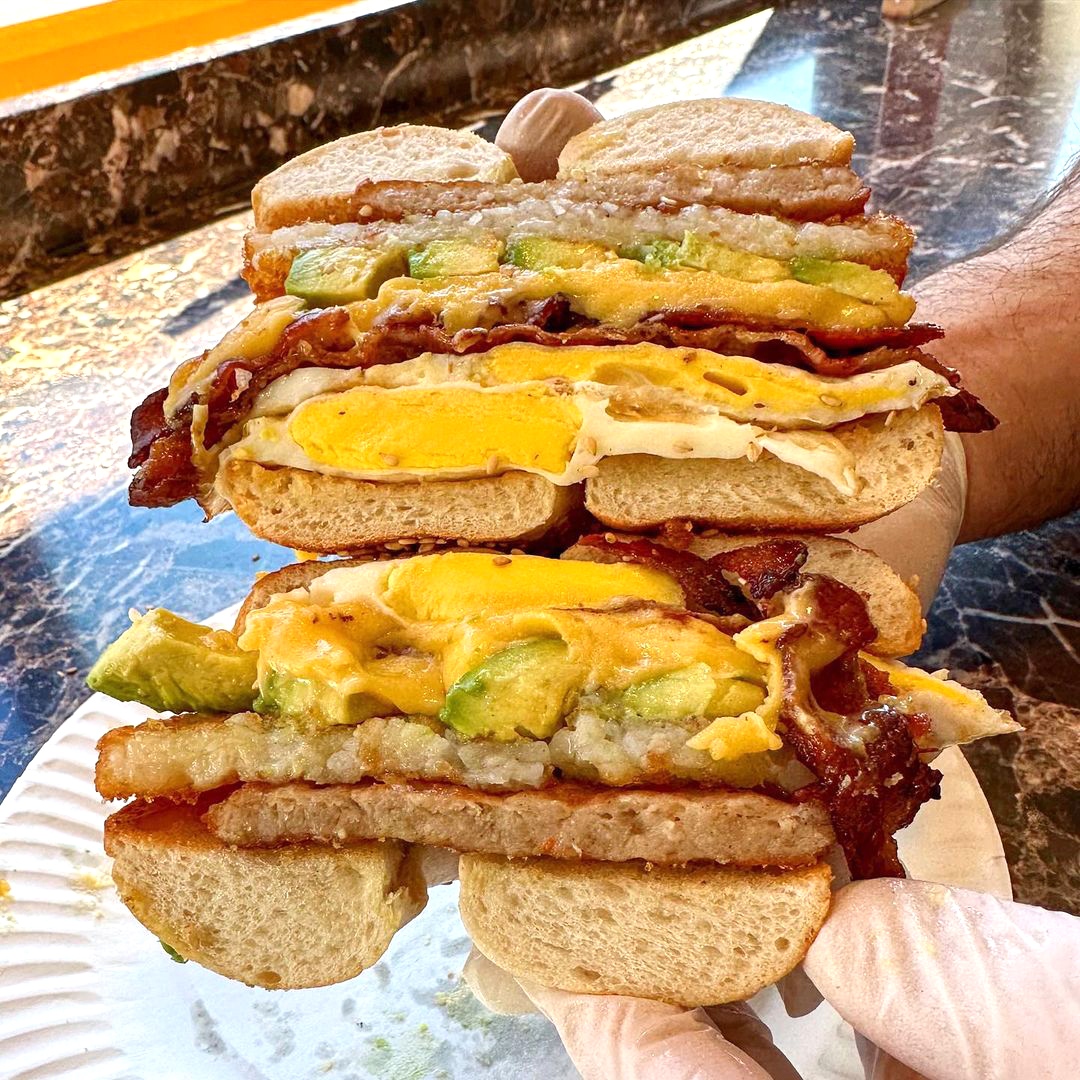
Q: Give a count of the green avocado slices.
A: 9